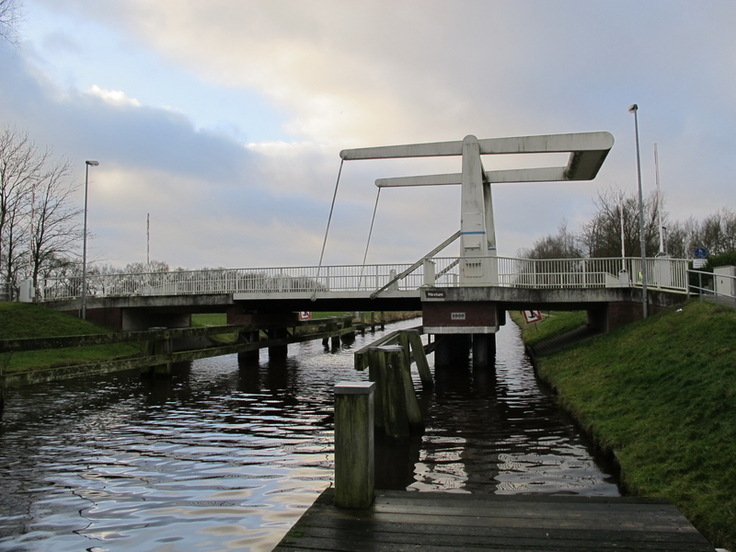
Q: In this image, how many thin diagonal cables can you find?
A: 2